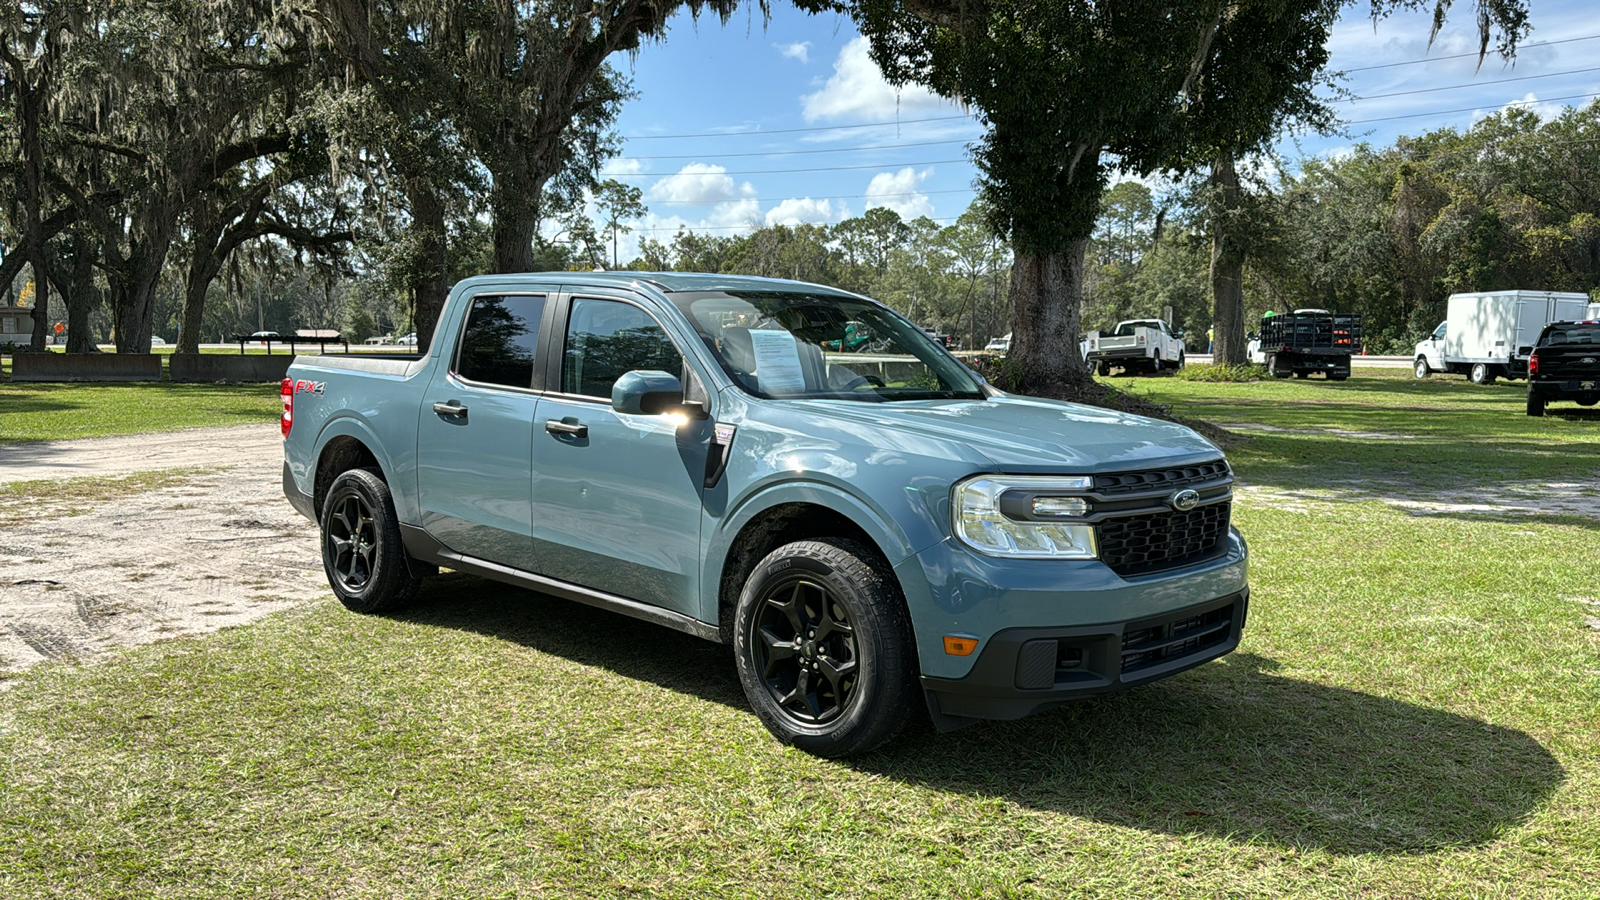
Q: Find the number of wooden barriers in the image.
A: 2